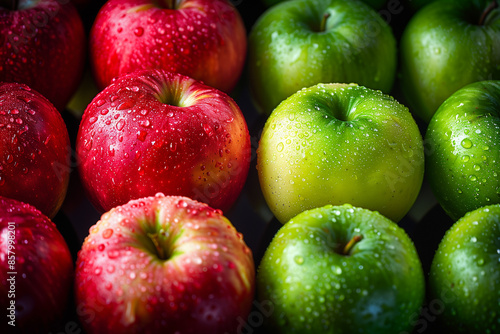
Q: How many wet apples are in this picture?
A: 12